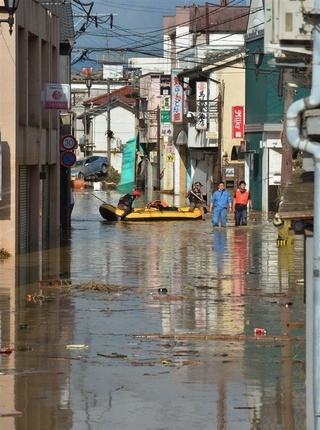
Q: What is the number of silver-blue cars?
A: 1